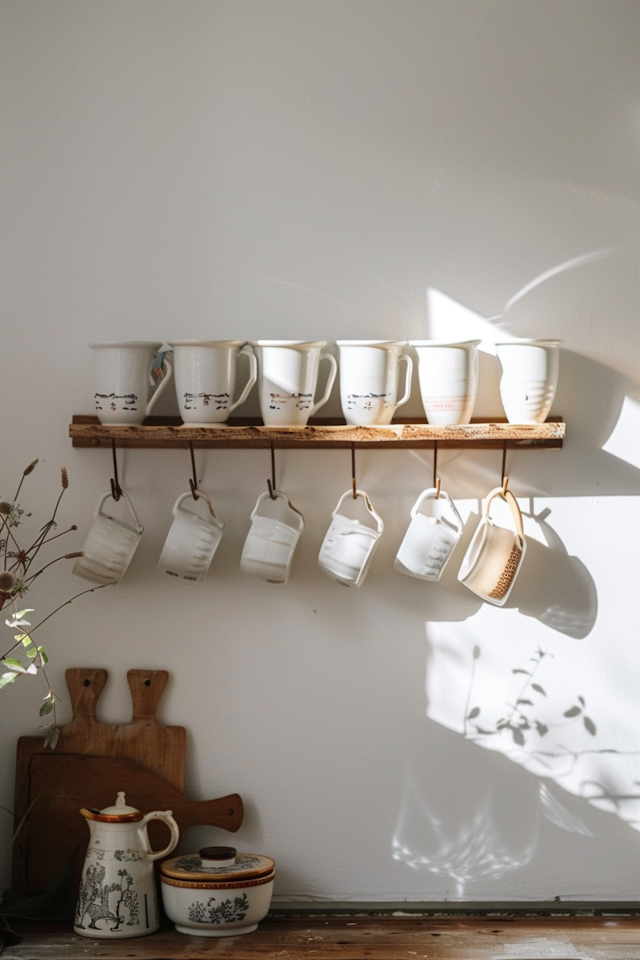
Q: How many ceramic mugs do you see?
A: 12